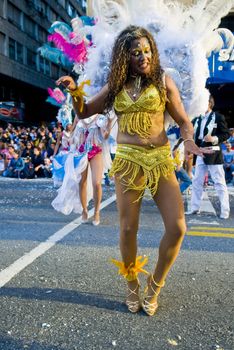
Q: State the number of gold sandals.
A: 2